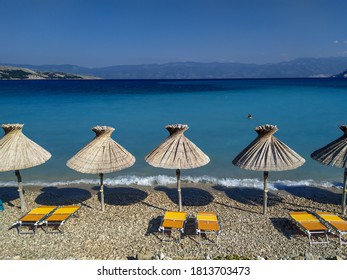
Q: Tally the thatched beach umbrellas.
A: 5